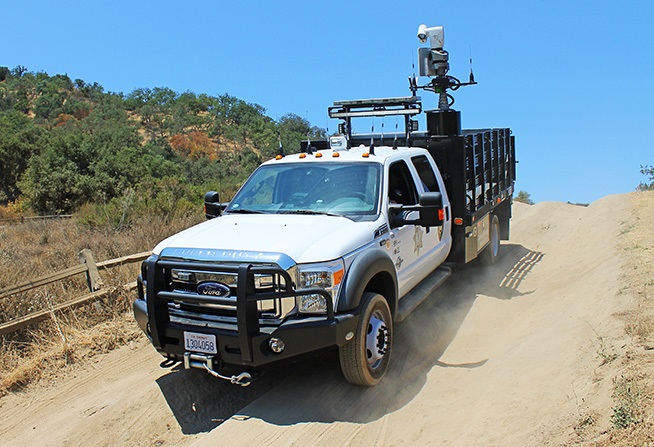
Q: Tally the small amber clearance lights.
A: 5